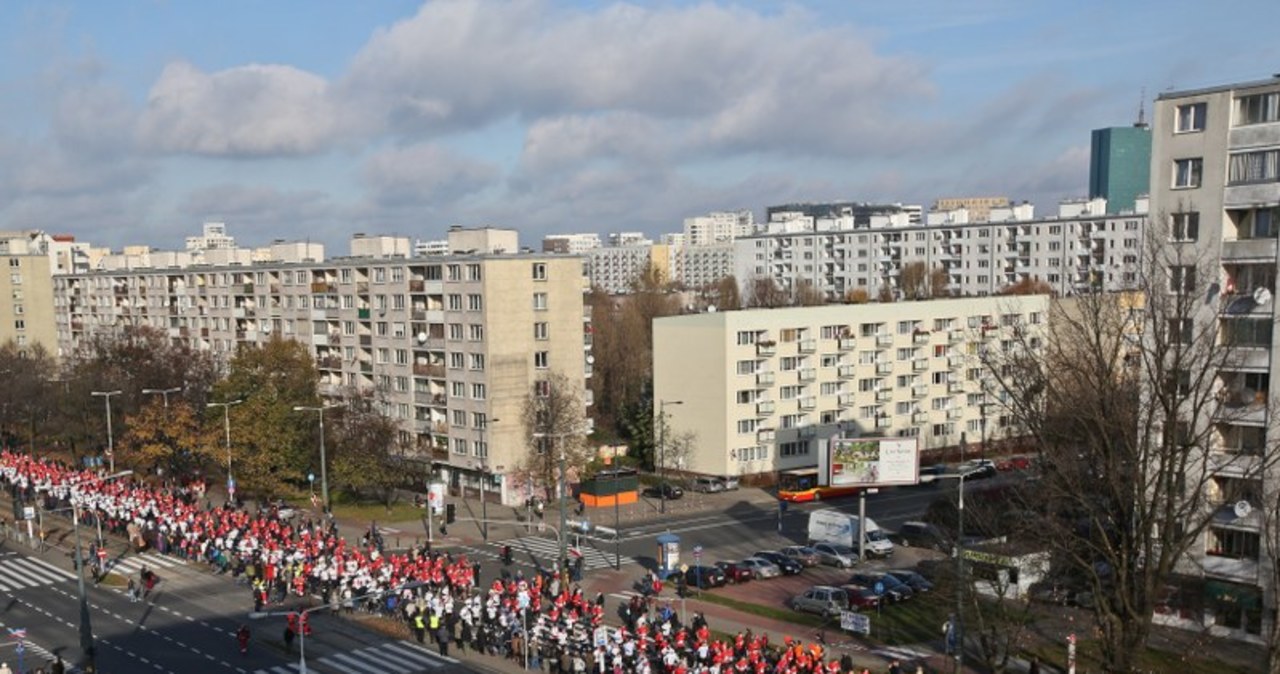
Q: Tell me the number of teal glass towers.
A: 1